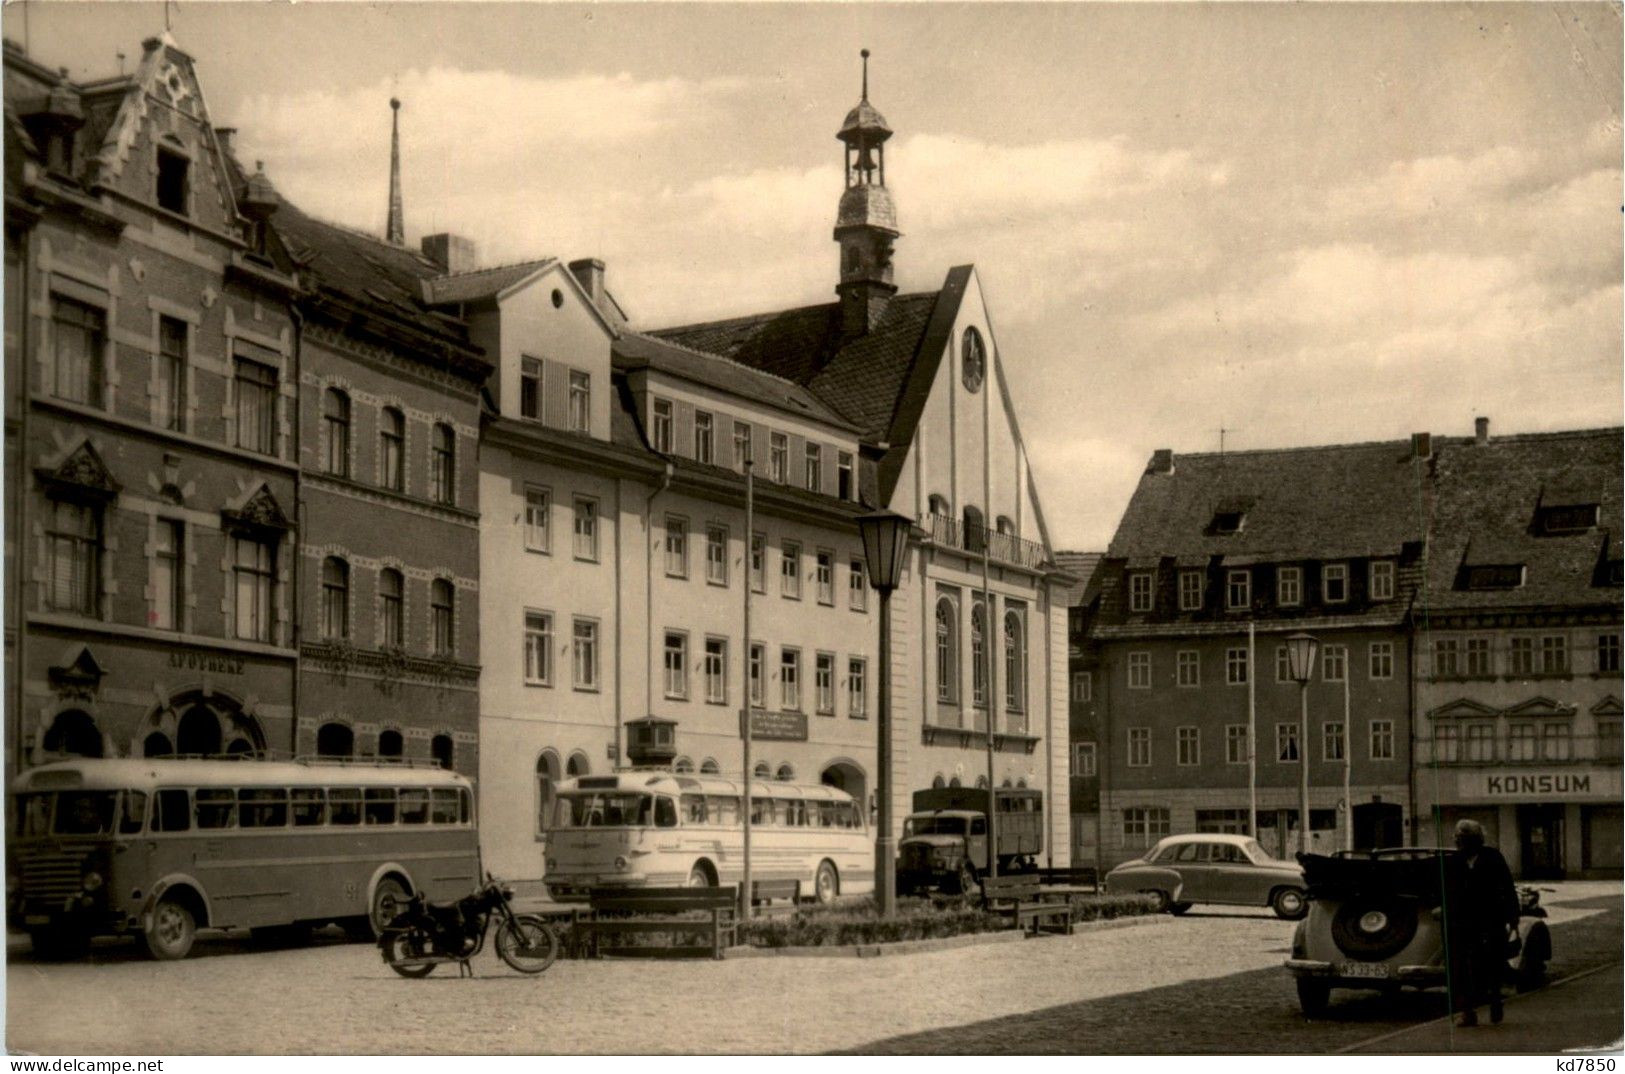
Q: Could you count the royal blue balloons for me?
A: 0